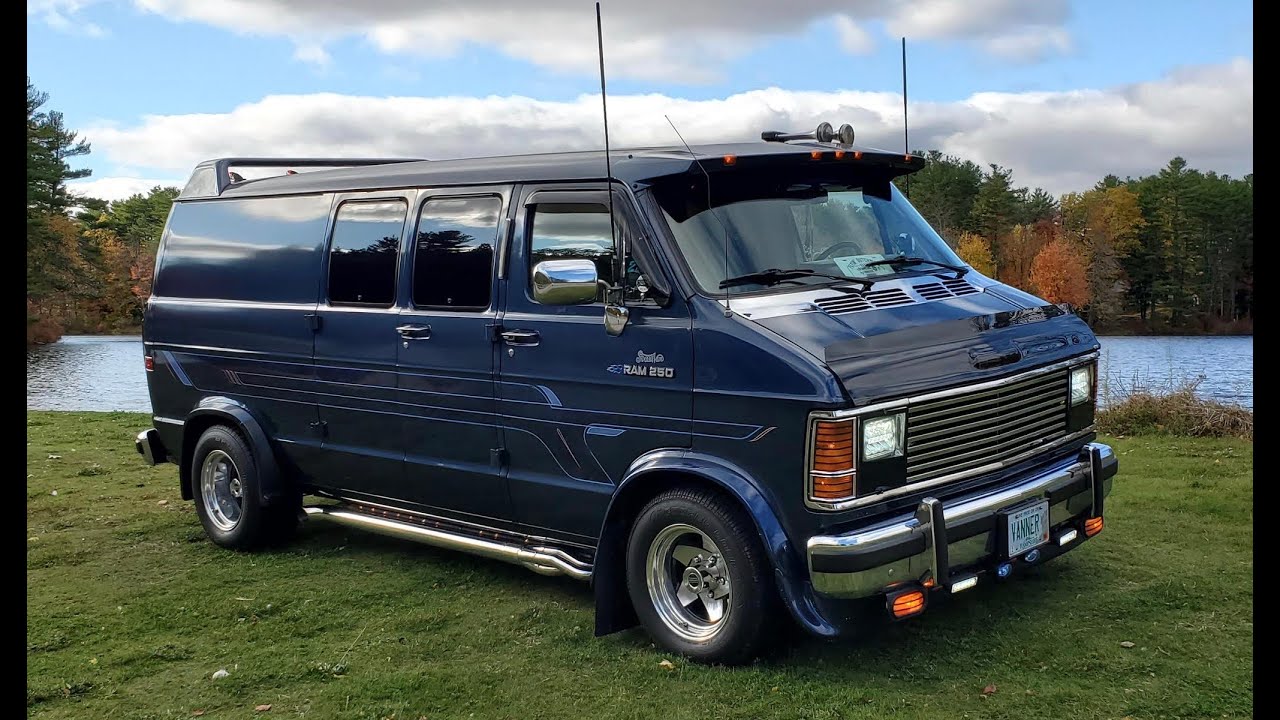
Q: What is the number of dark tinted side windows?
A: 2